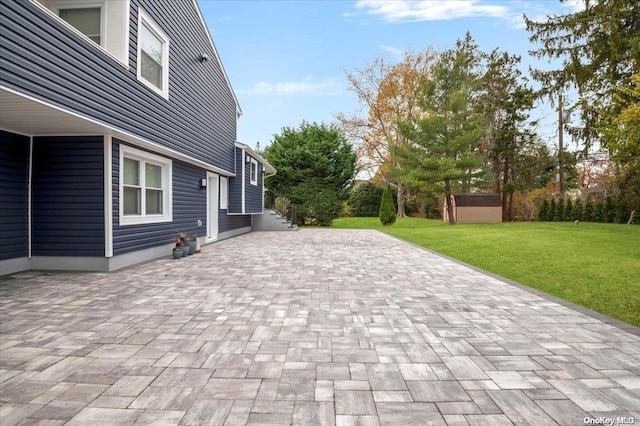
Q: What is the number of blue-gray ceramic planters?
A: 3